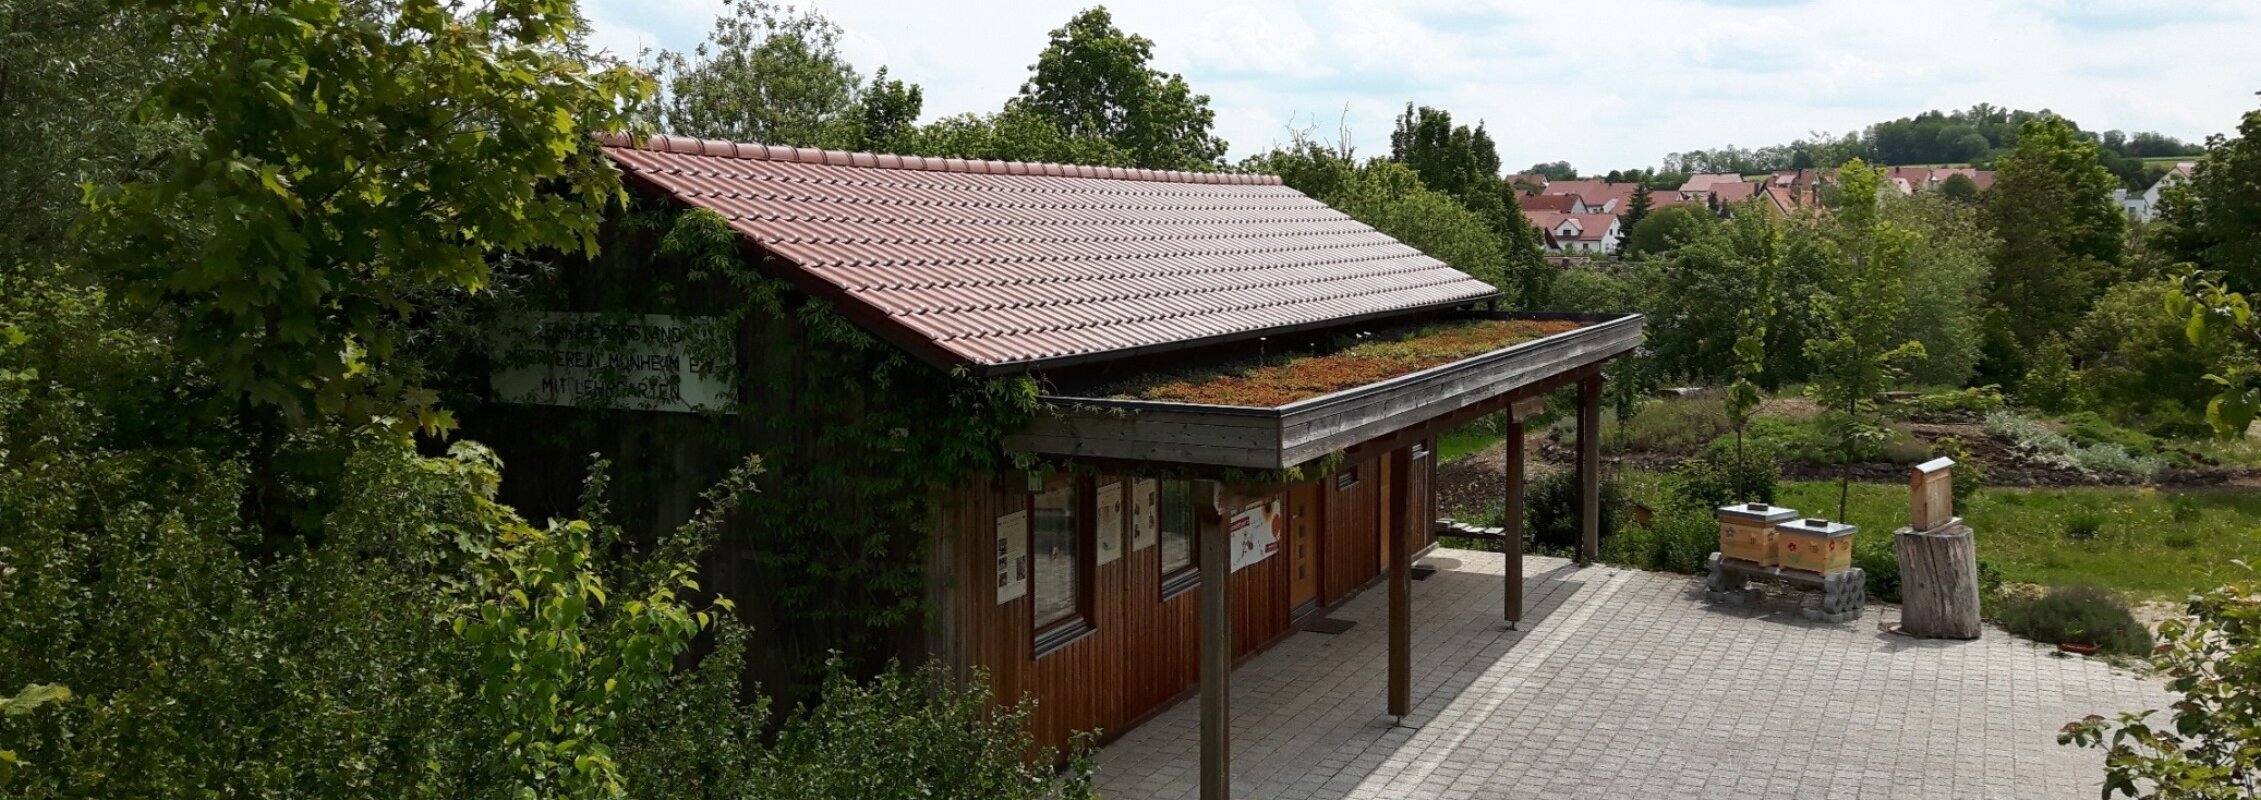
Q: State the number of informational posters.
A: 4